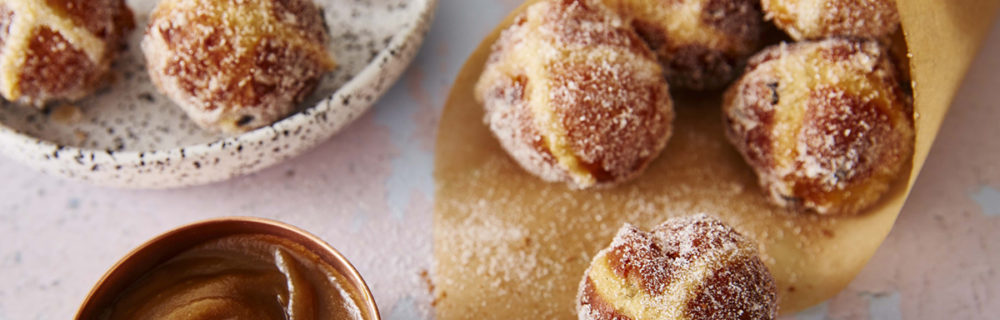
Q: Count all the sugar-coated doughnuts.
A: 7